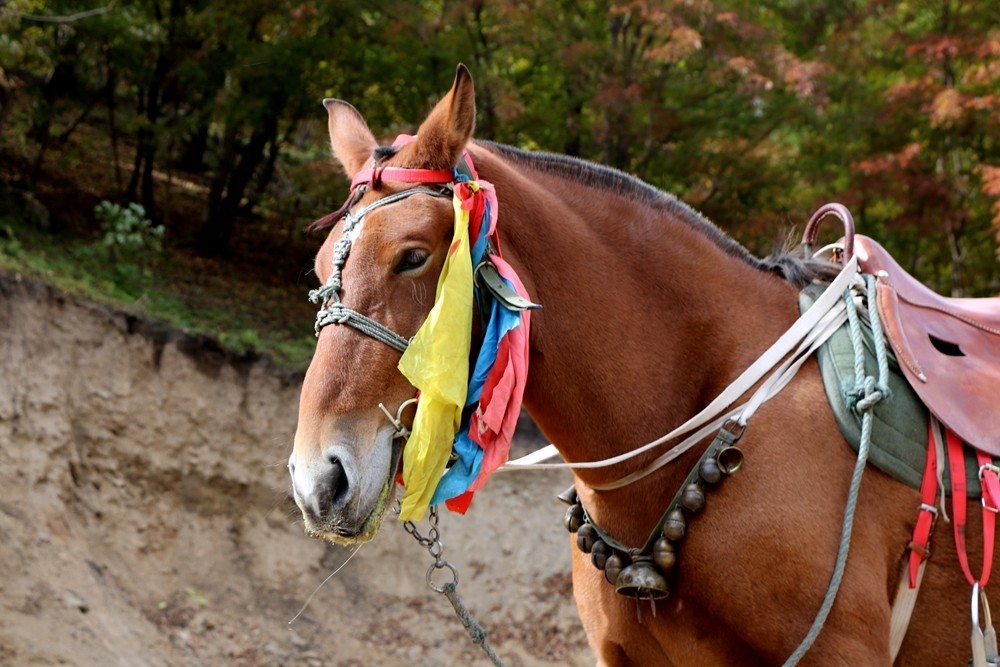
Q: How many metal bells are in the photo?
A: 11